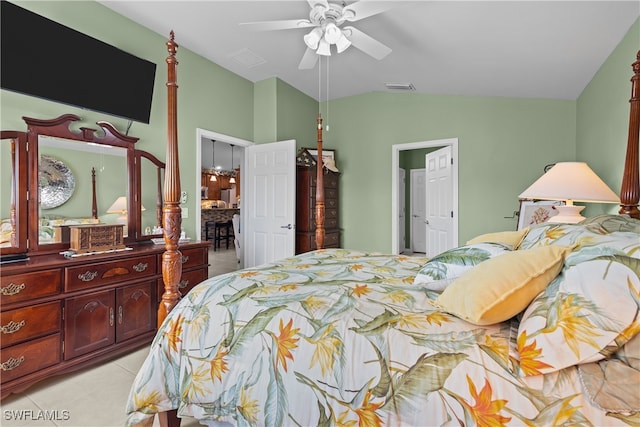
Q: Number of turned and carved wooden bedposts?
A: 3